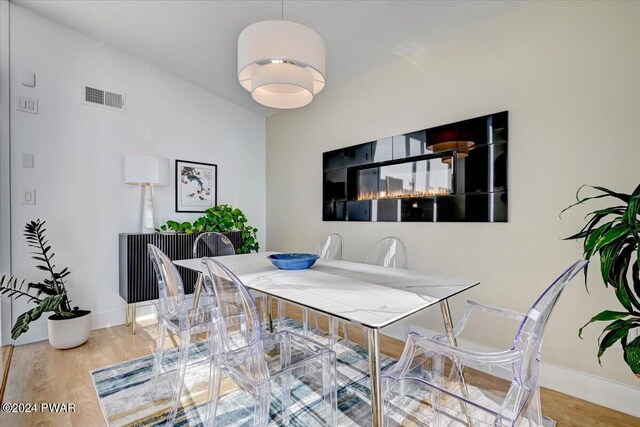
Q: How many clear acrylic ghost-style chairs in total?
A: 6